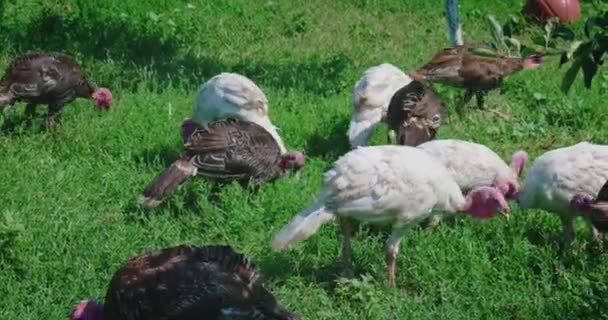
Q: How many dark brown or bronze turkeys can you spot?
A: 6